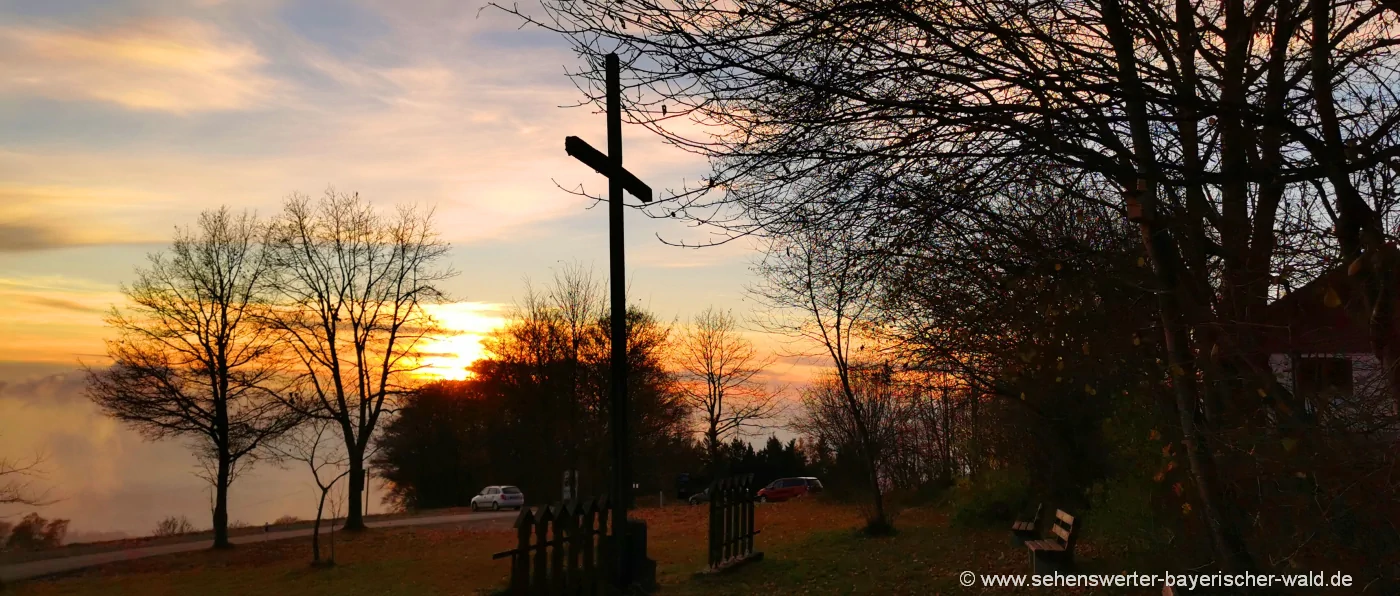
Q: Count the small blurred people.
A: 0